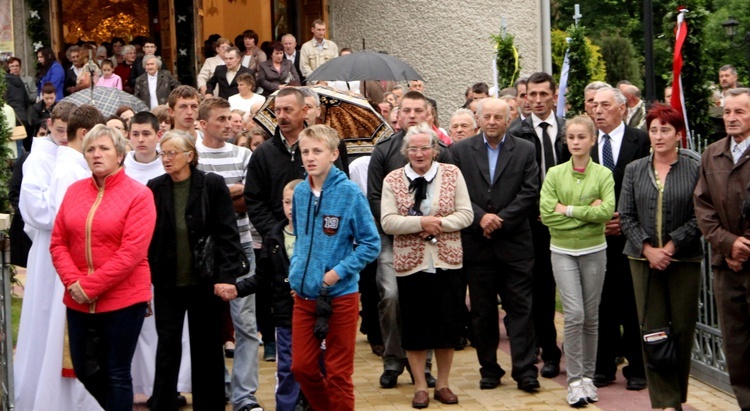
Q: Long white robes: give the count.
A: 3